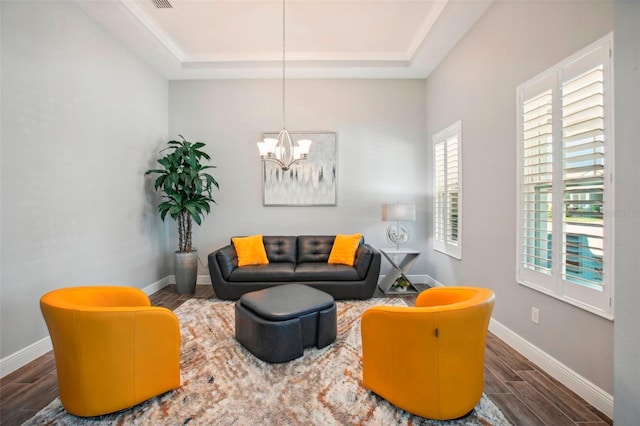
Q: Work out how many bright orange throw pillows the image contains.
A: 2